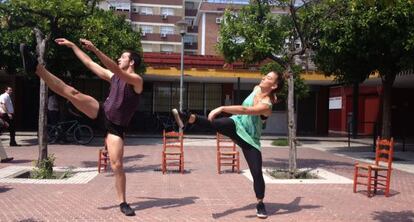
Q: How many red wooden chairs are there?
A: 4